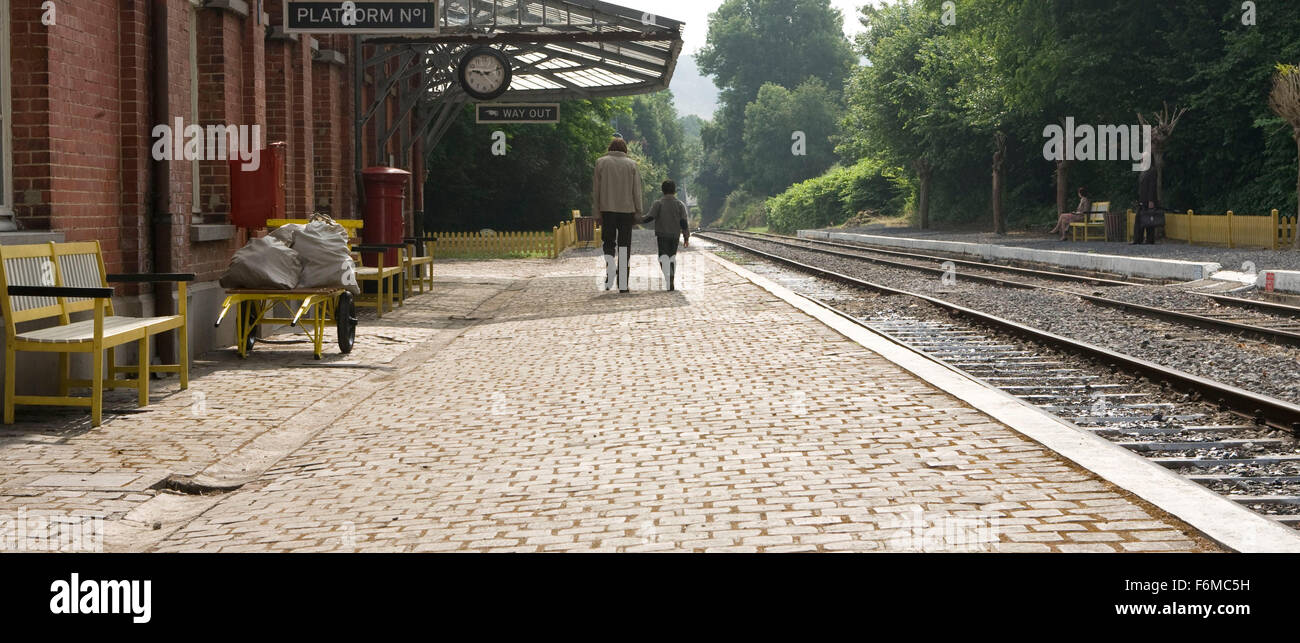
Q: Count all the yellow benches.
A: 4